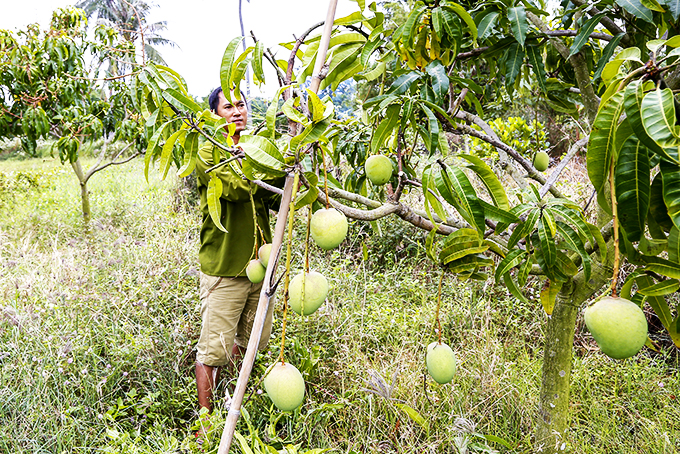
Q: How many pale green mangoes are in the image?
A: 9